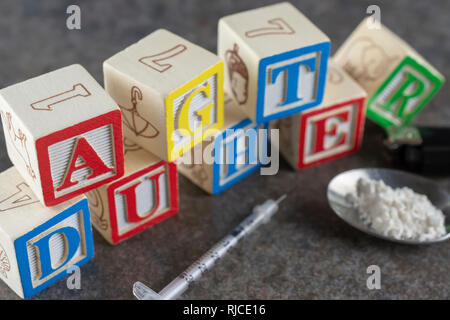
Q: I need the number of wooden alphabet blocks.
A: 8